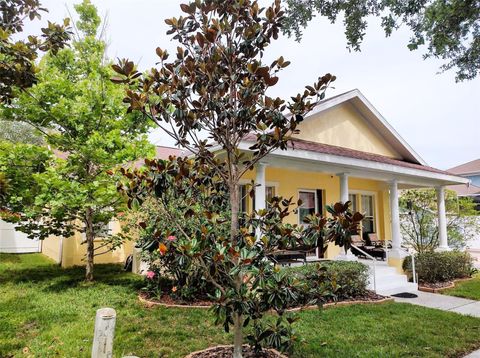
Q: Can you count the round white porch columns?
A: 4